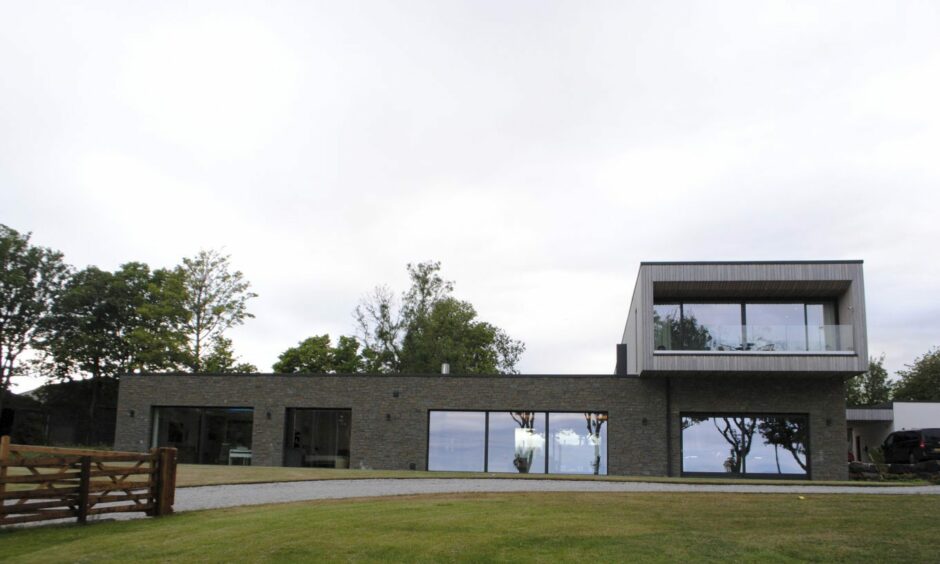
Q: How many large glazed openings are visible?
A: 5